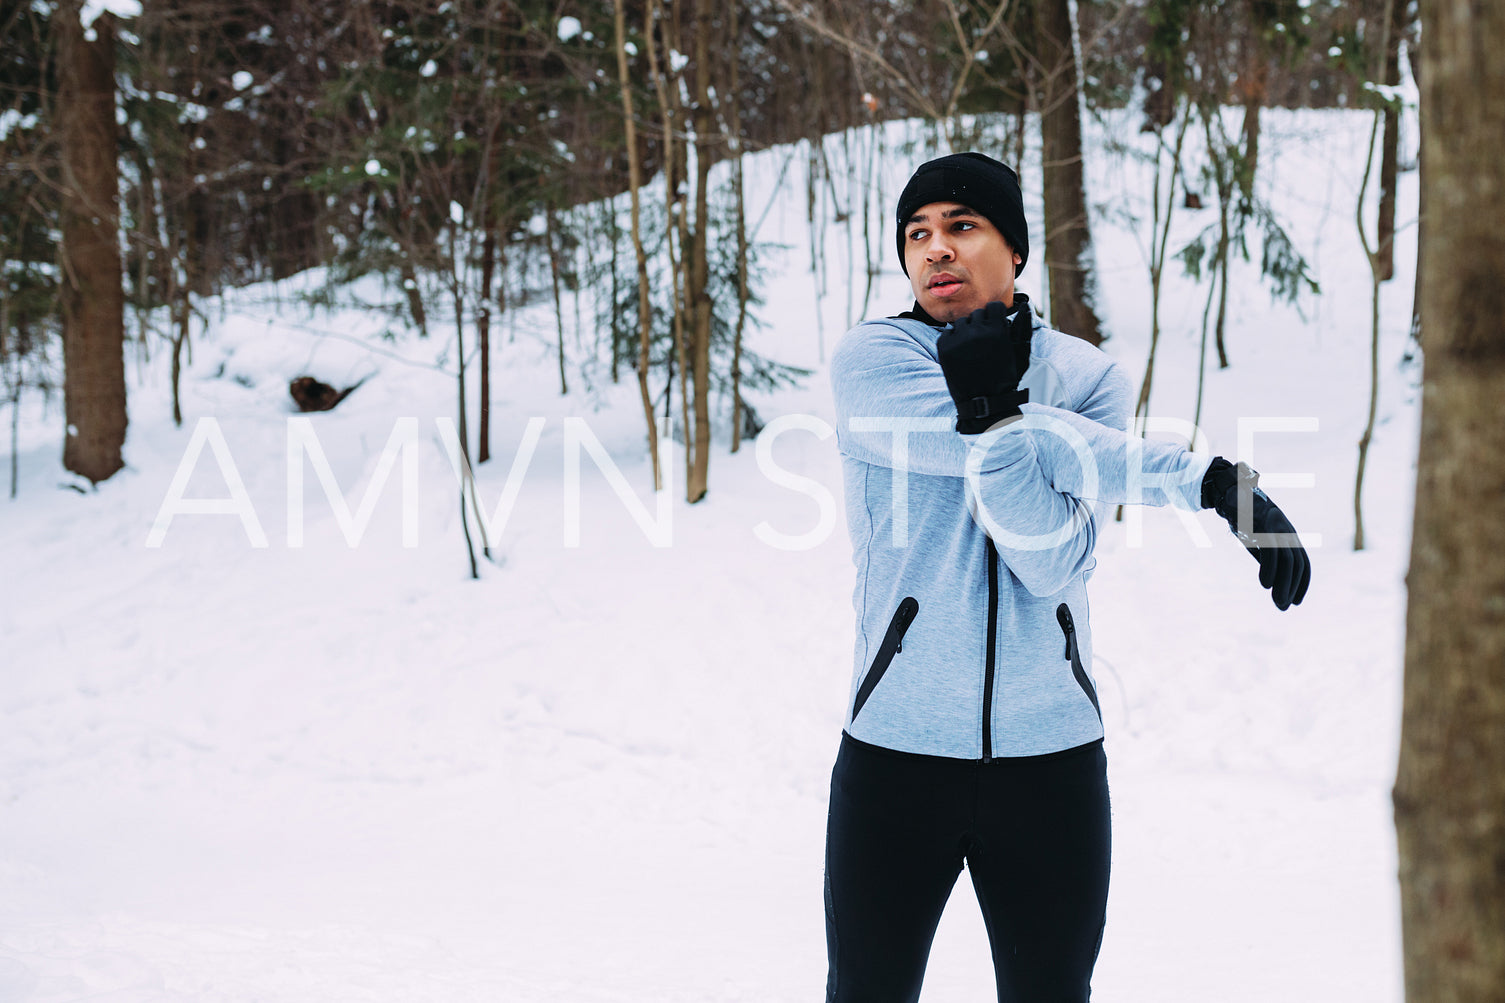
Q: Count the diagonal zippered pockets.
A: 2